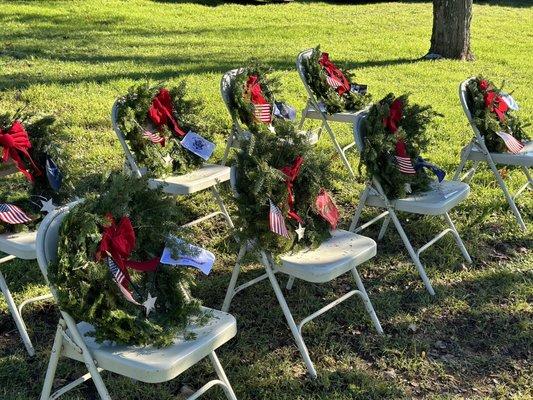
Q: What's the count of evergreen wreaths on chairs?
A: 8